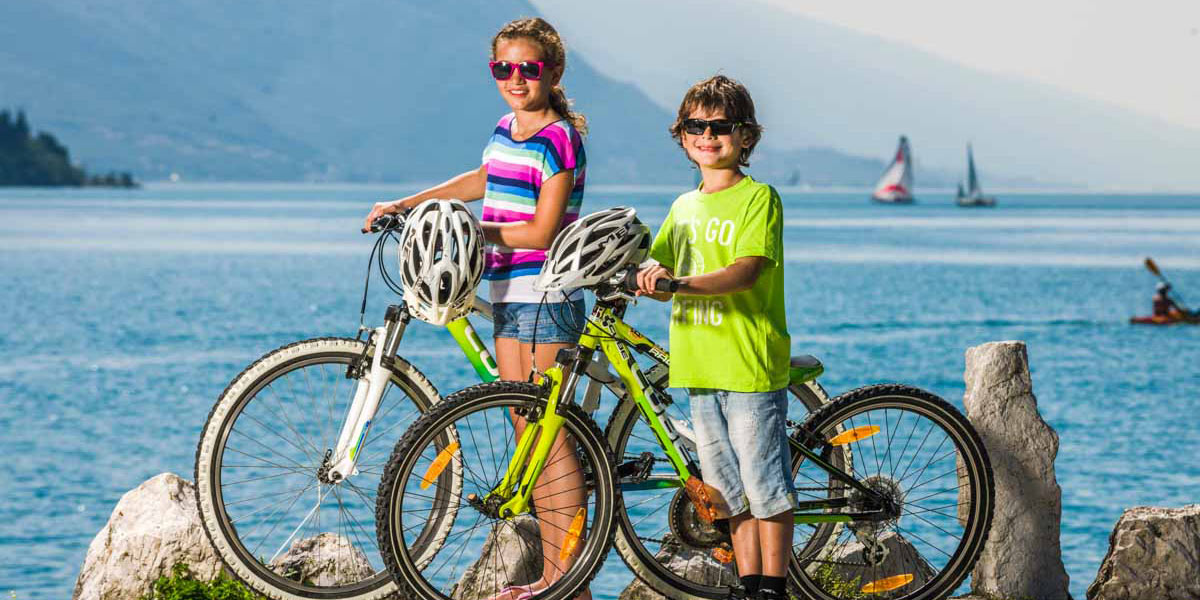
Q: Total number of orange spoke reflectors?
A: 4